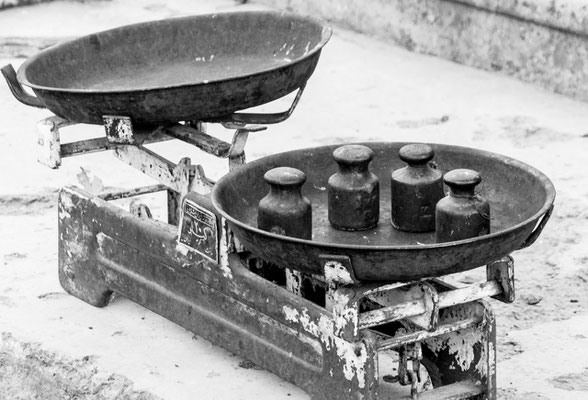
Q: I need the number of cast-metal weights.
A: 4